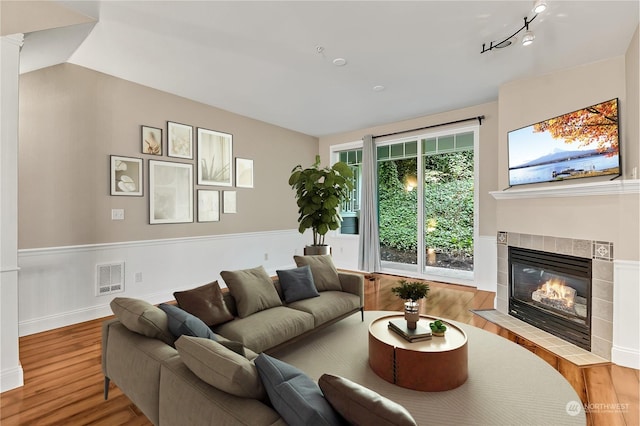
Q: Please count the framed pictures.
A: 8